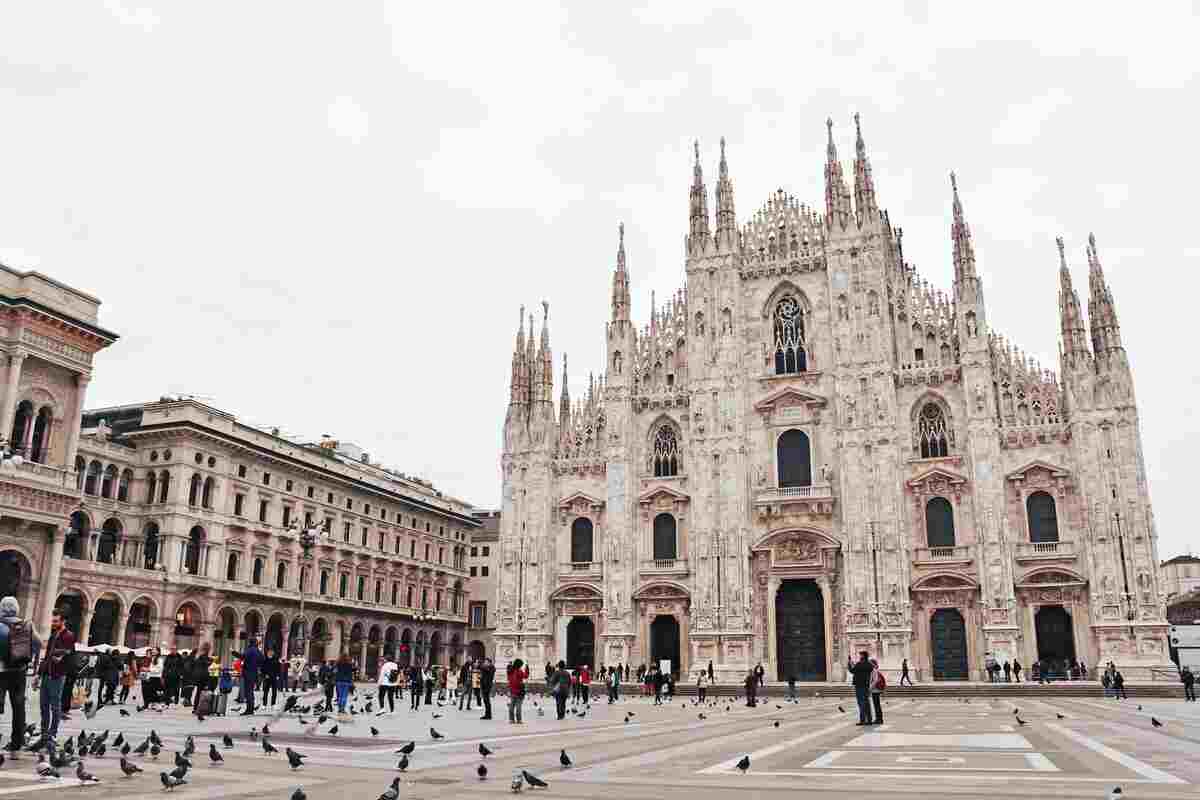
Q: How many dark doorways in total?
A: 5